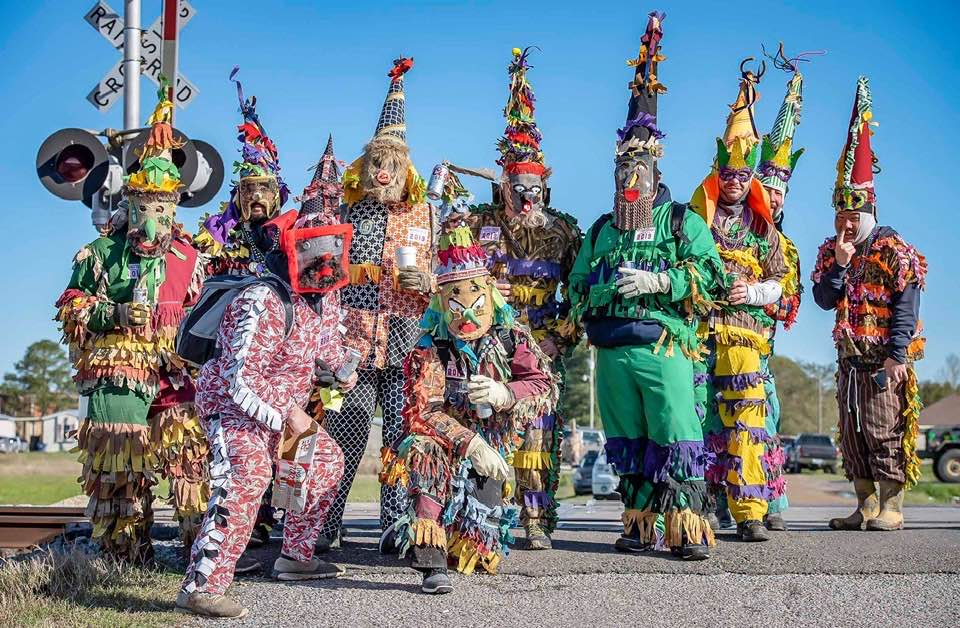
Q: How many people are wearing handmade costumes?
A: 10